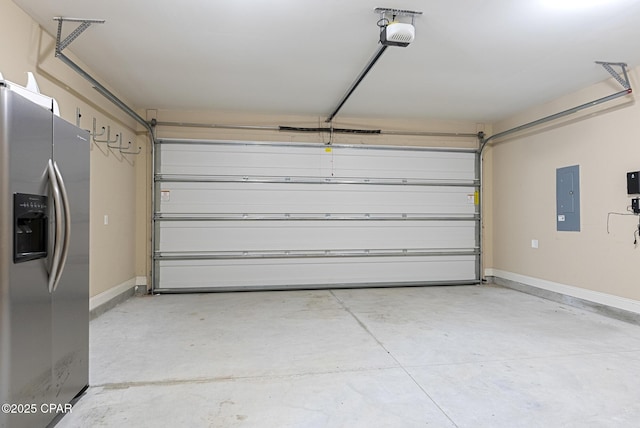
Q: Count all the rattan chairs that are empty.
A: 0